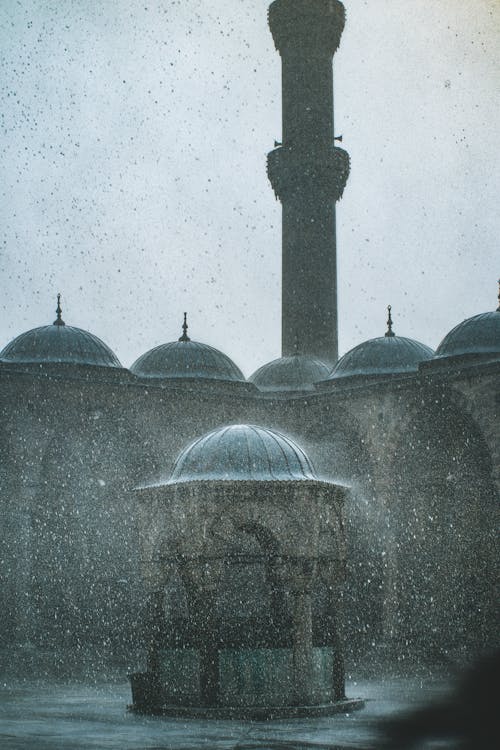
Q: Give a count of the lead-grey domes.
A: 6